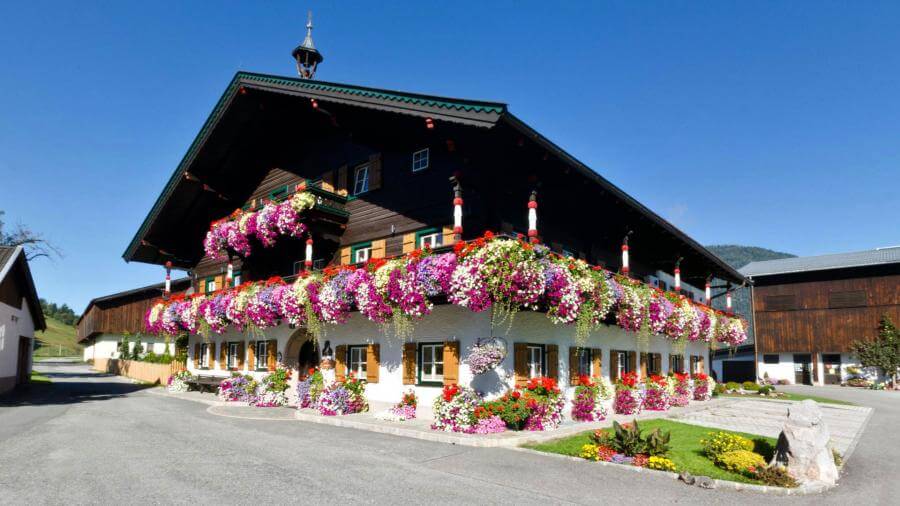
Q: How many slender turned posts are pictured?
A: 9